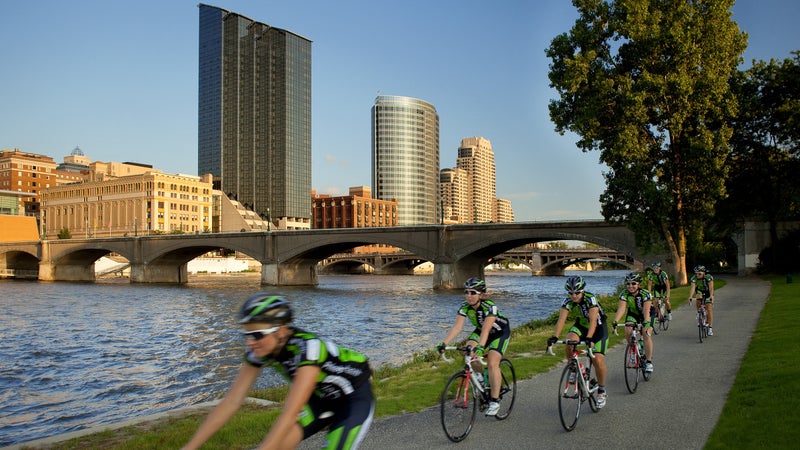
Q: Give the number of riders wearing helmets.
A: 6